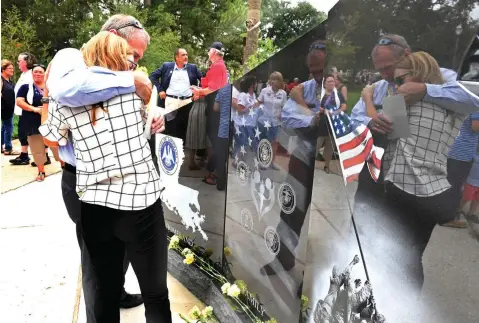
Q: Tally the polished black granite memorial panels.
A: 3